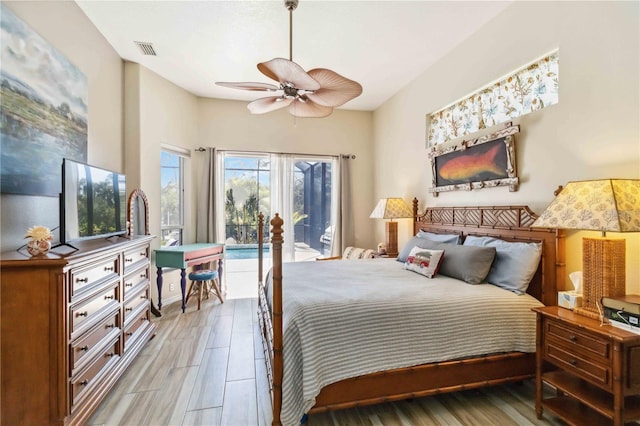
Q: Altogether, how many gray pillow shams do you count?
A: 1